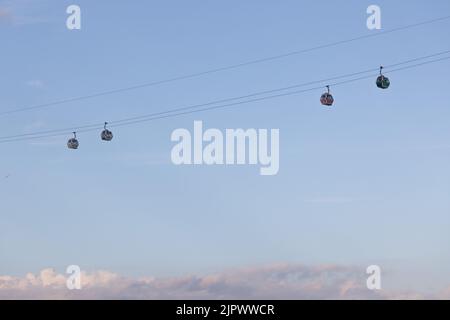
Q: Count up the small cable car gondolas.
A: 4